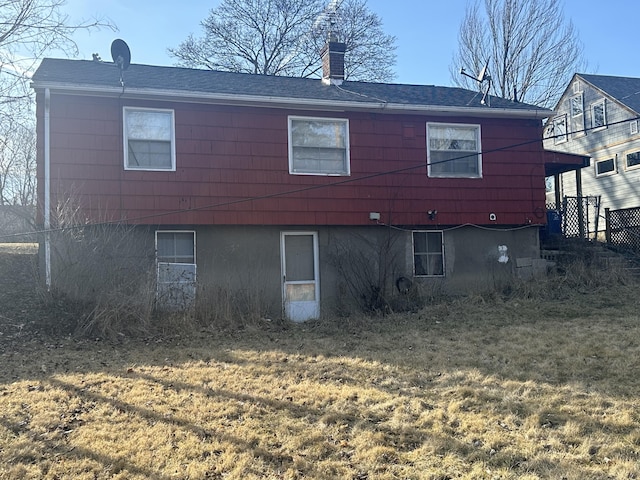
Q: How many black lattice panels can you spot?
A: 2